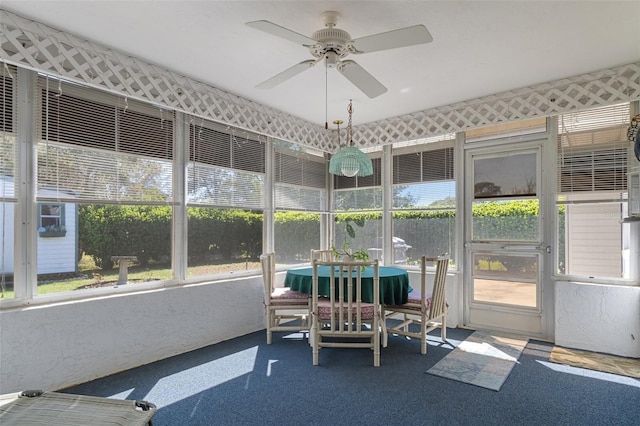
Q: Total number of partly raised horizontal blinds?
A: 7